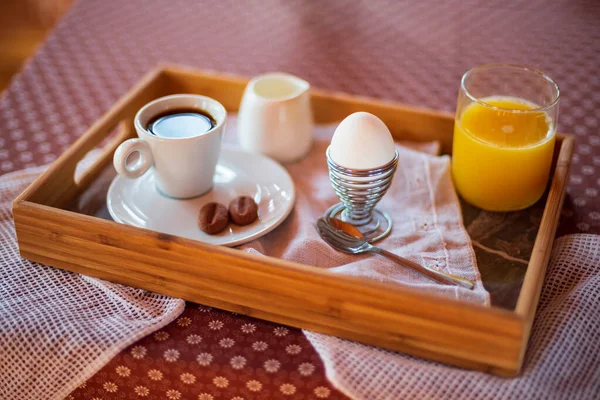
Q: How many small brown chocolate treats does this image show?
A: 2